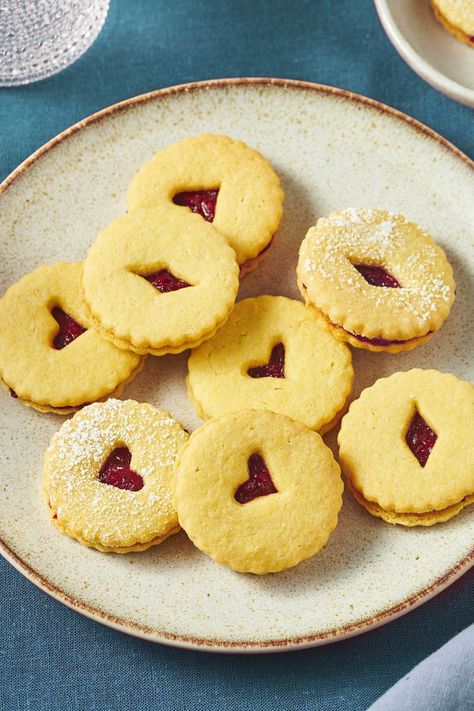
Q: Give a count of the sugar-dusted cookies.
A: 2